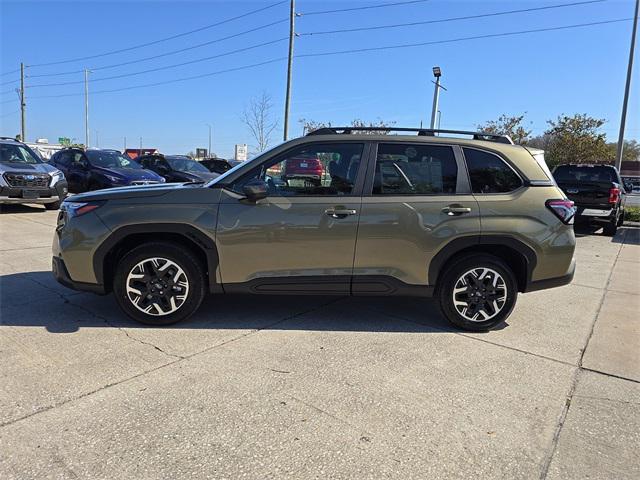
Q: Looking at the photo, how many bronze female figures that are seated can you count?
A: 0